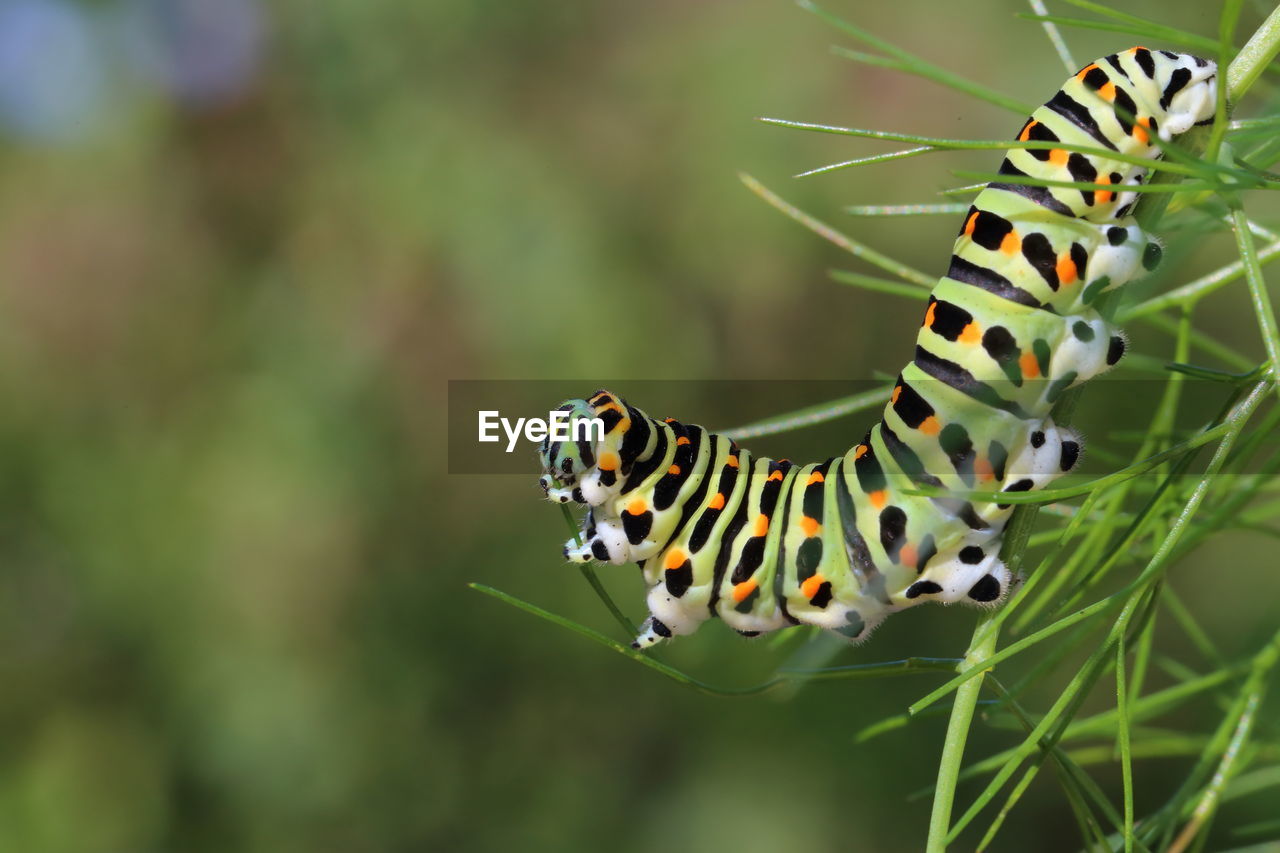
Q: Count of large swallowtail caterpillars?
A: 1